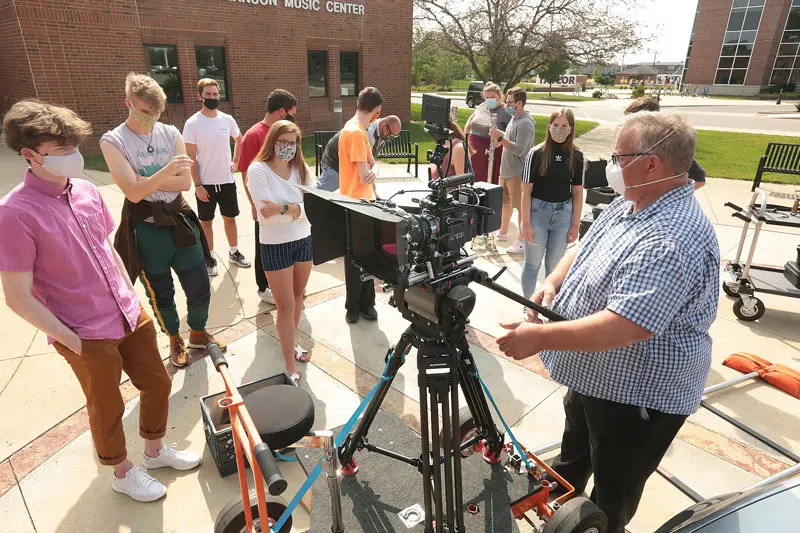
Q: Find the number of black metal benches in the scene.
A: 2